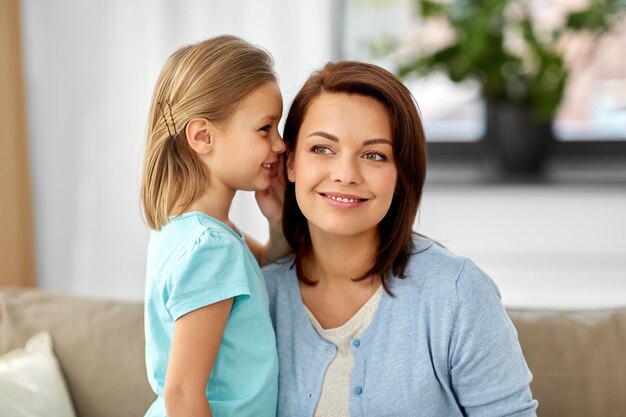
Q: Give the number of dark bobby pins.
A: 2